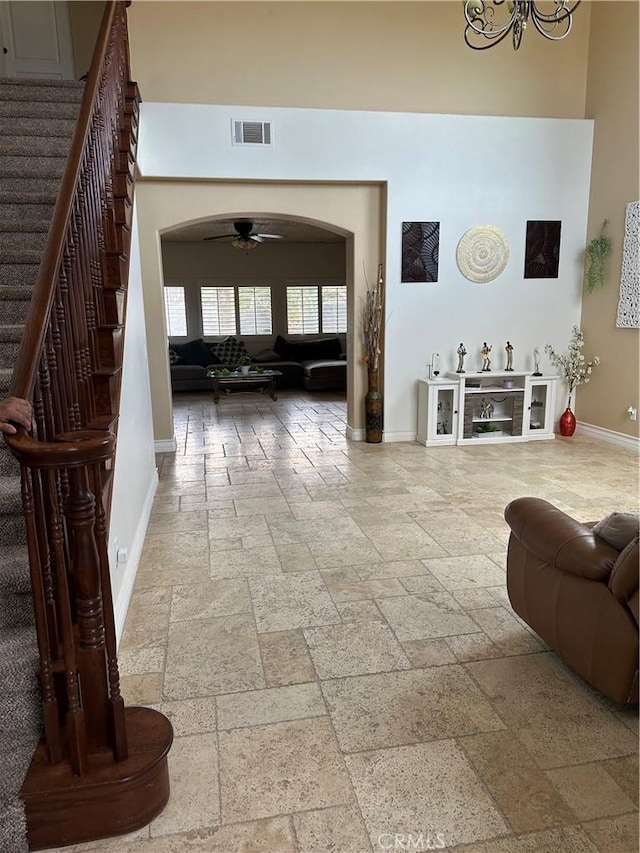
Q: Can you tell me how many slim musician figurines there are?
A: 3